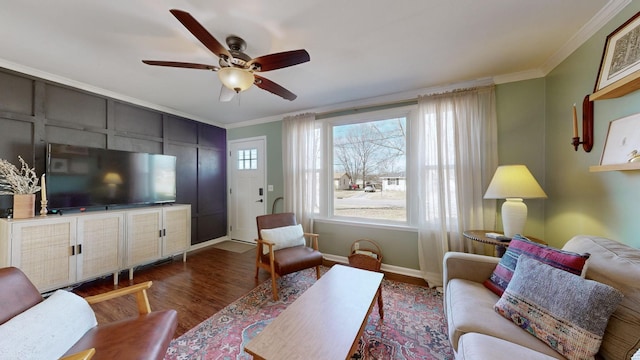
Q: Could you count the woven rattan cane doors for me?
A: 4